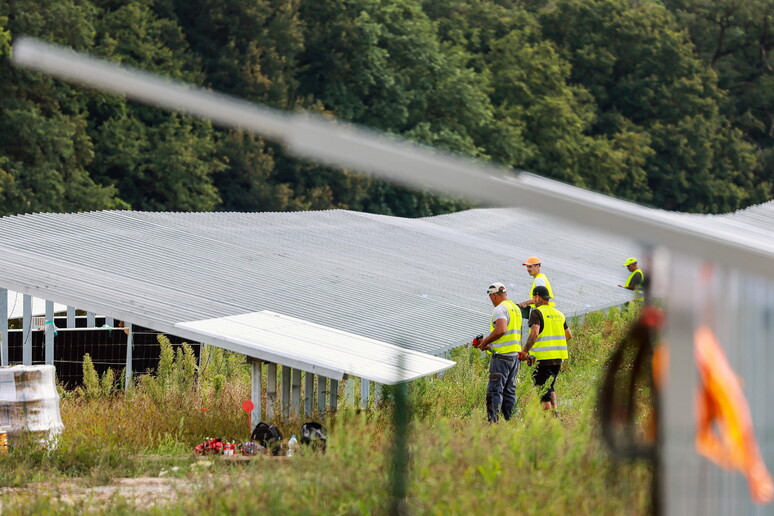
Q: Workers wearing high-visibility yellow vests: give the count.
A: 4